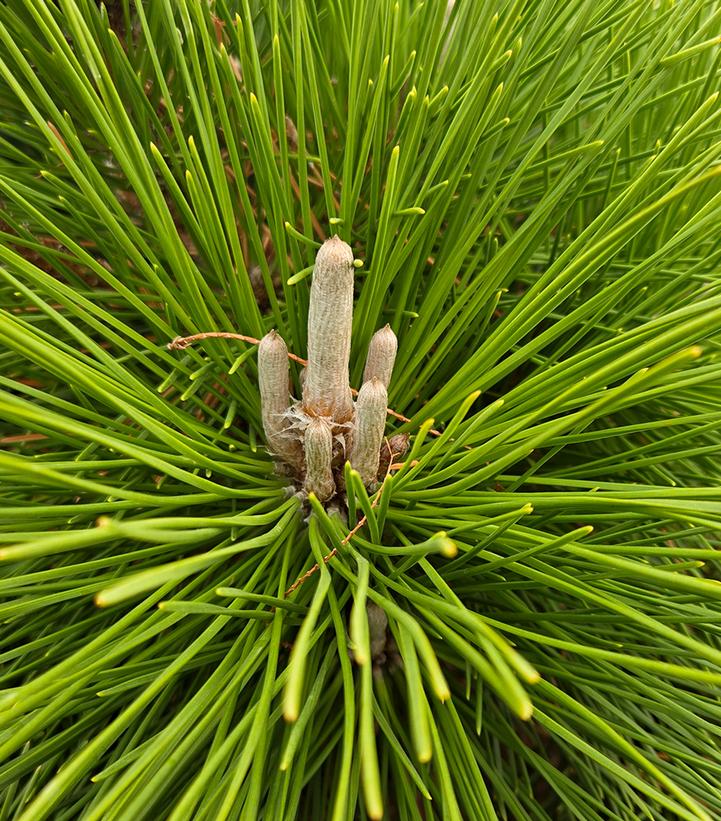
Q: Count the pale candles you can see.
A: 5